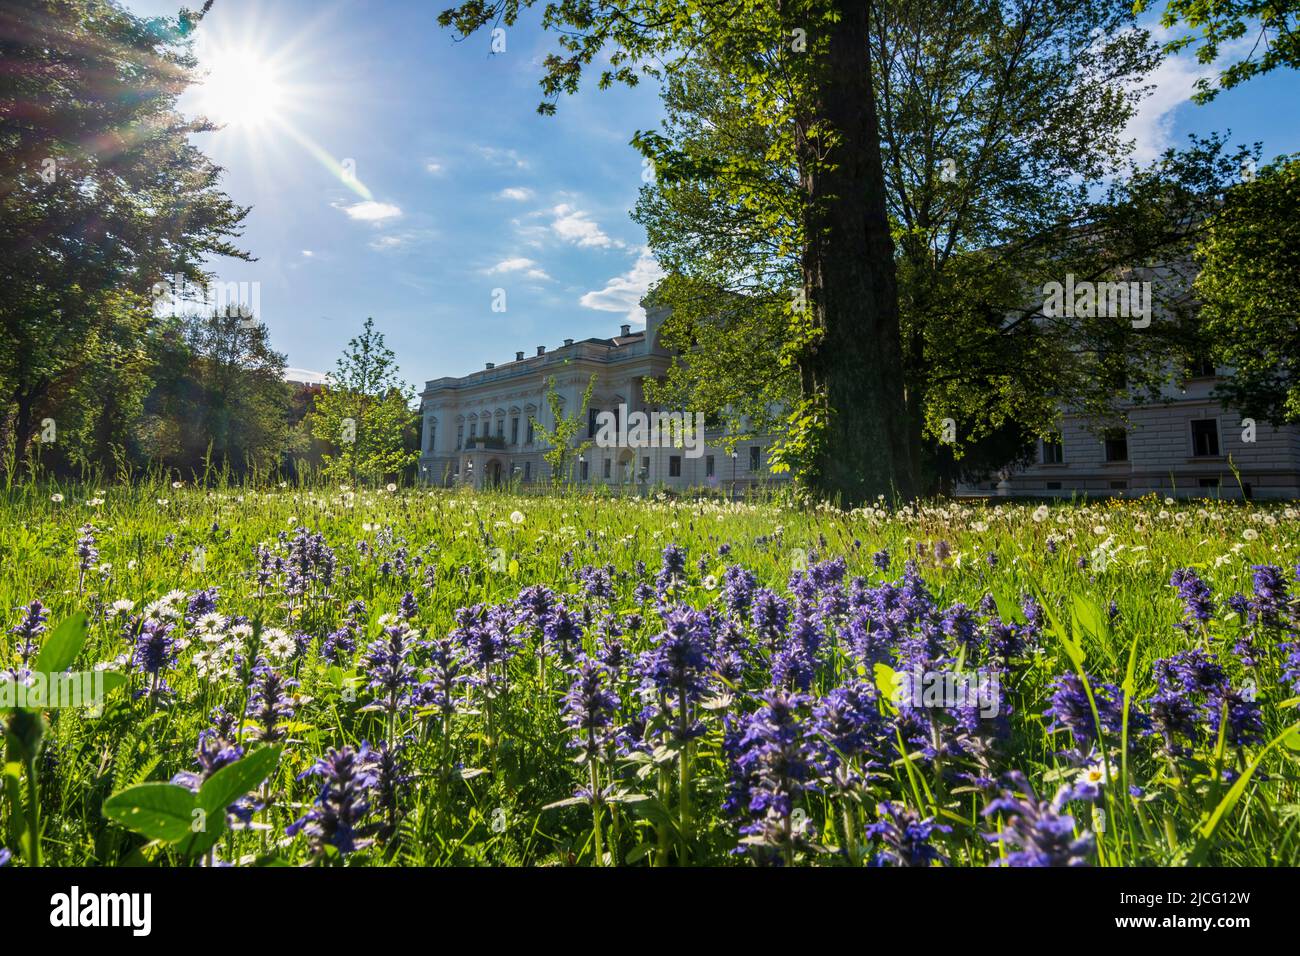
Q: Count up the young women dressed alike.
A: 0